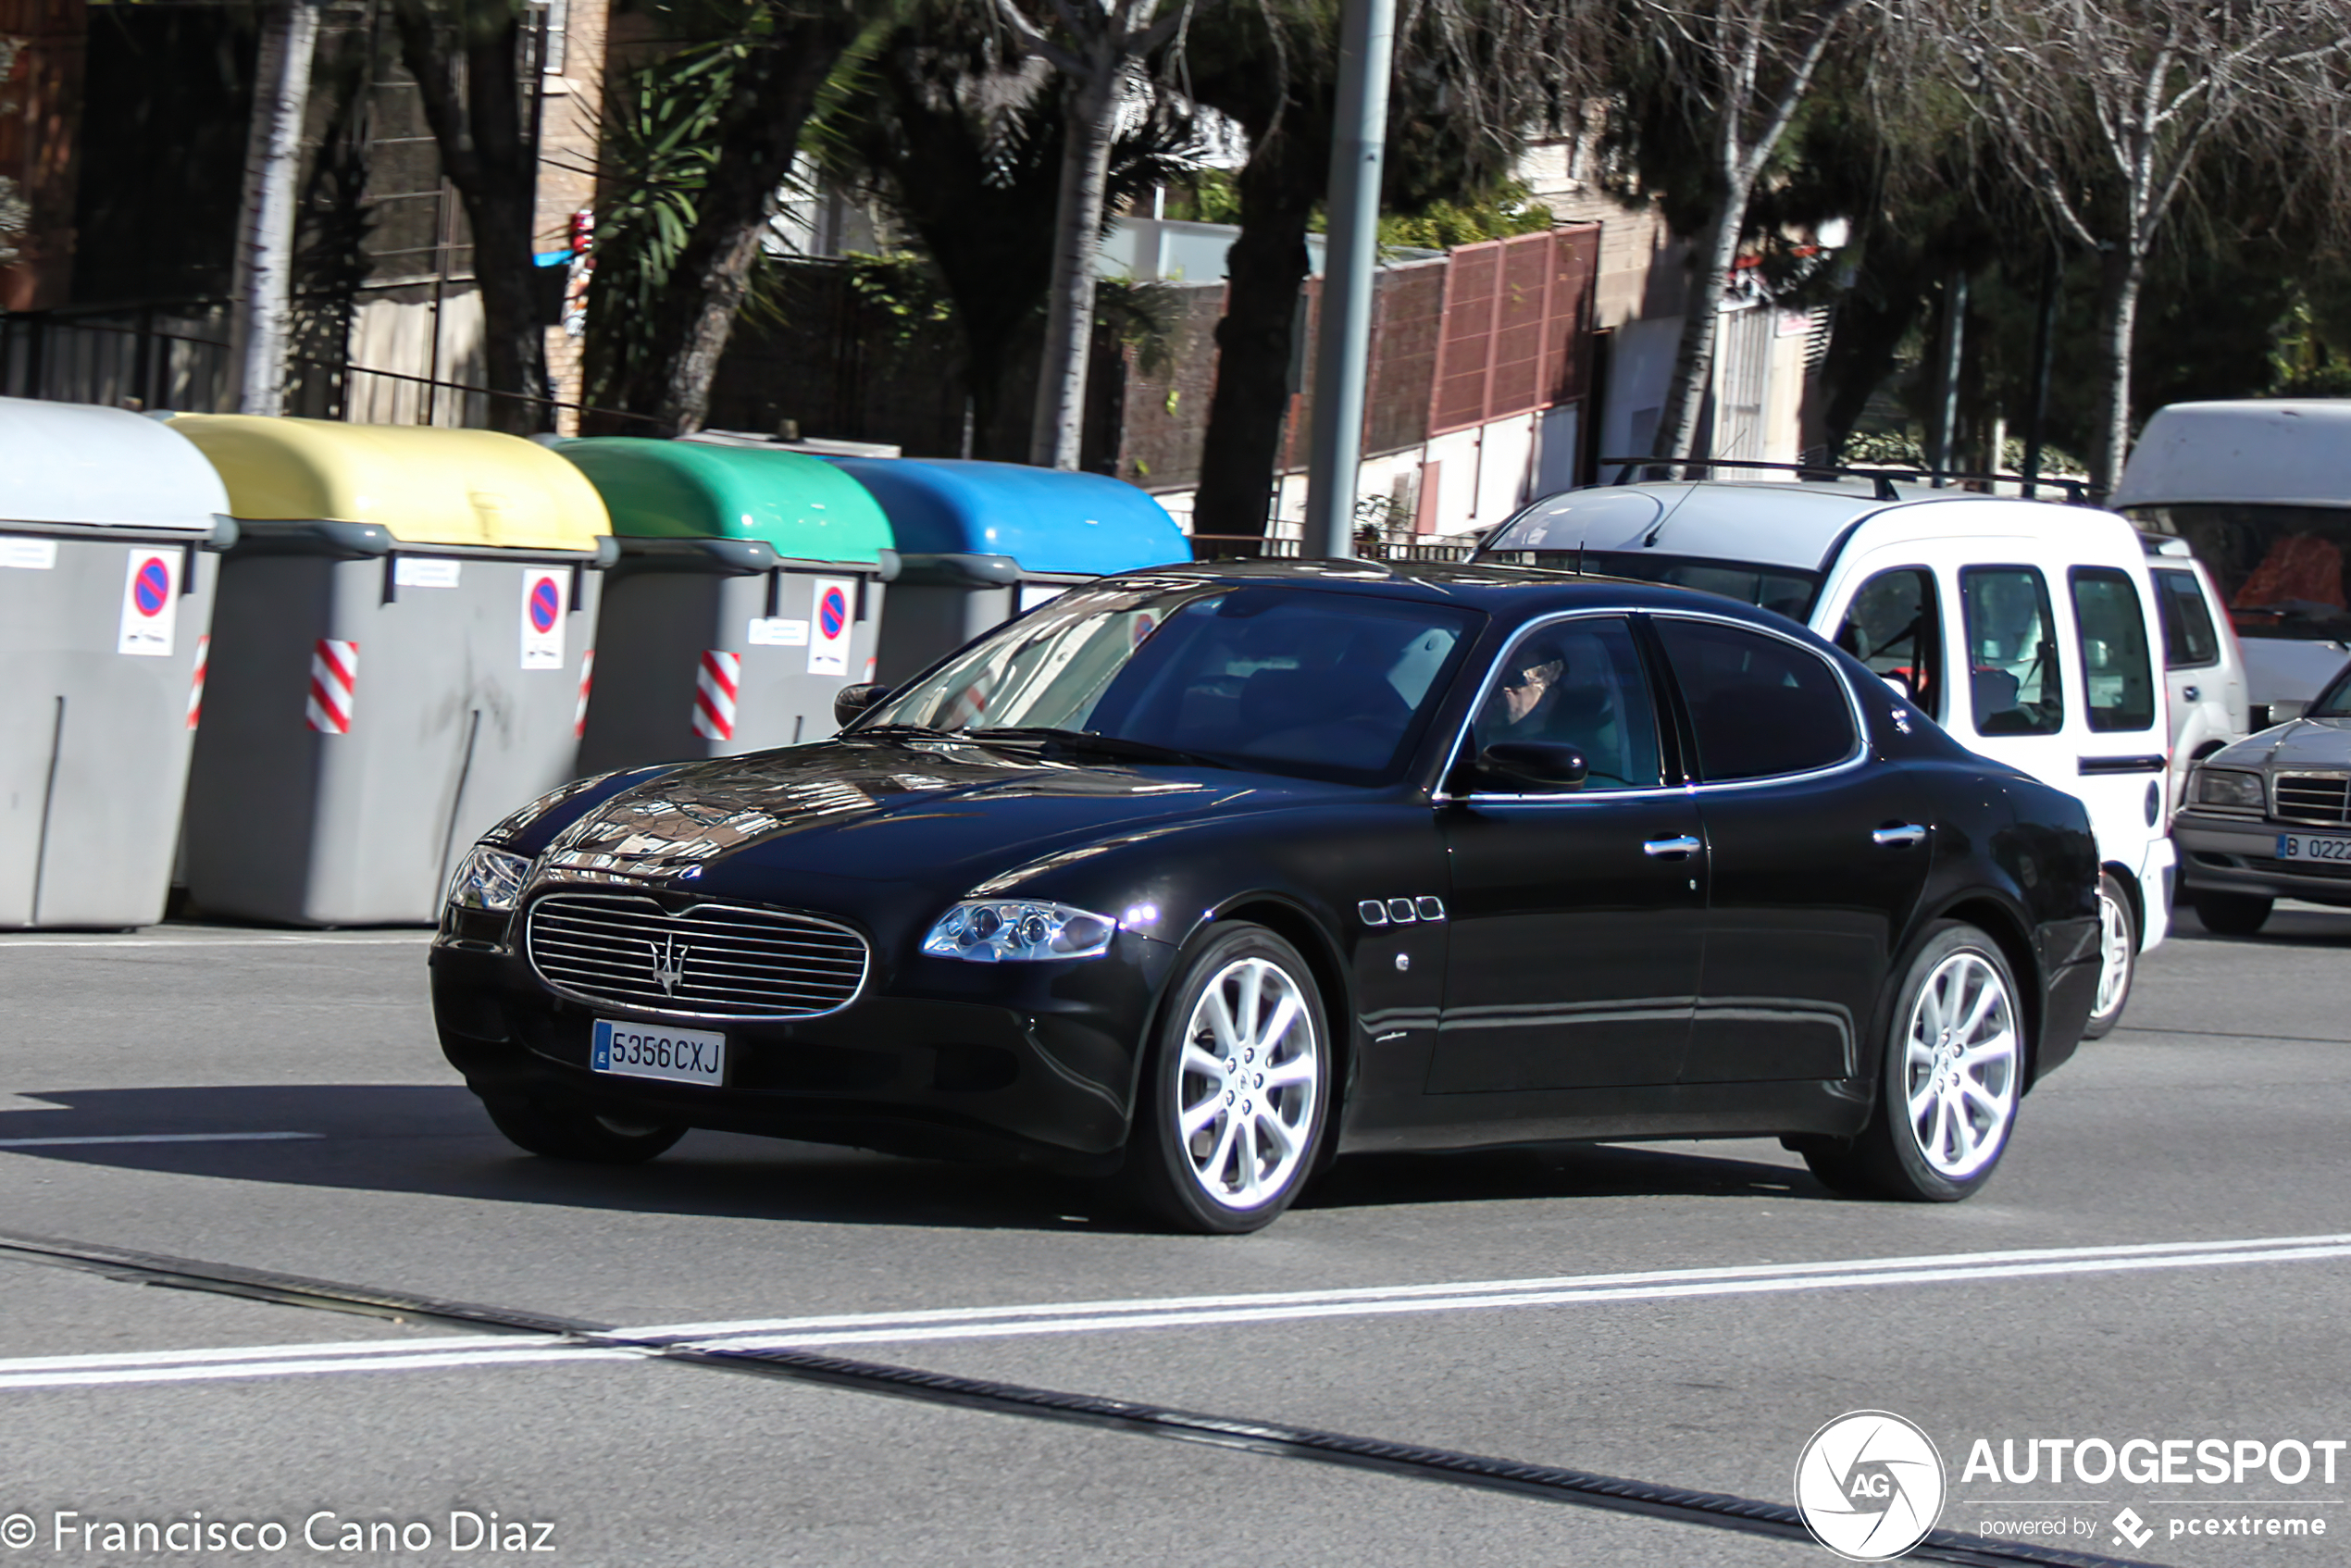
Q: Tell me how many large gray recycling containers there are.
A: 4